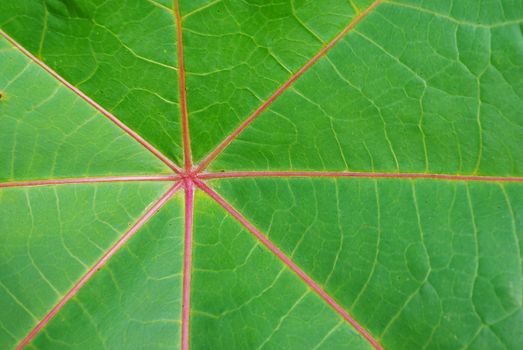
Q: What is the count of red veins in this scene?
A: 8